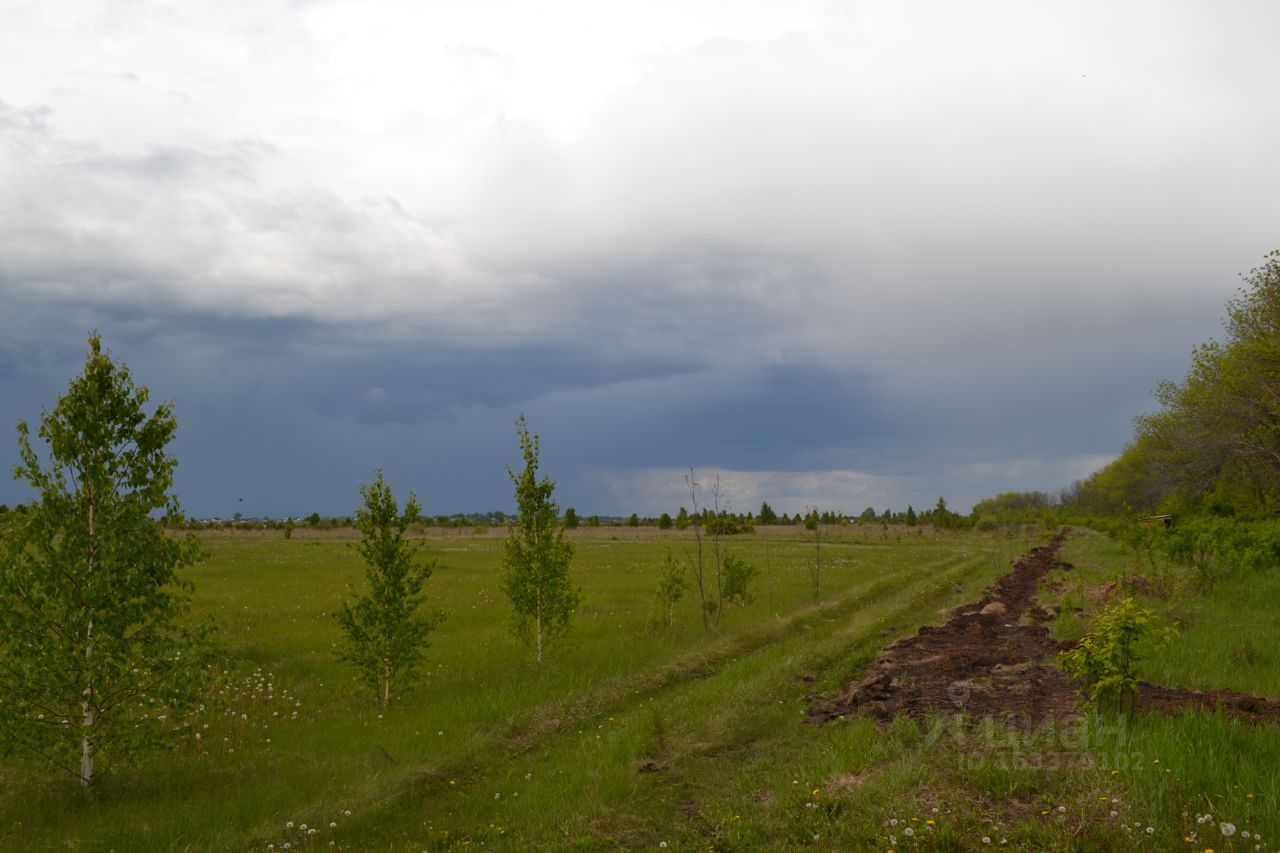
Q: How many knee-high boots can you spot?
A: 0